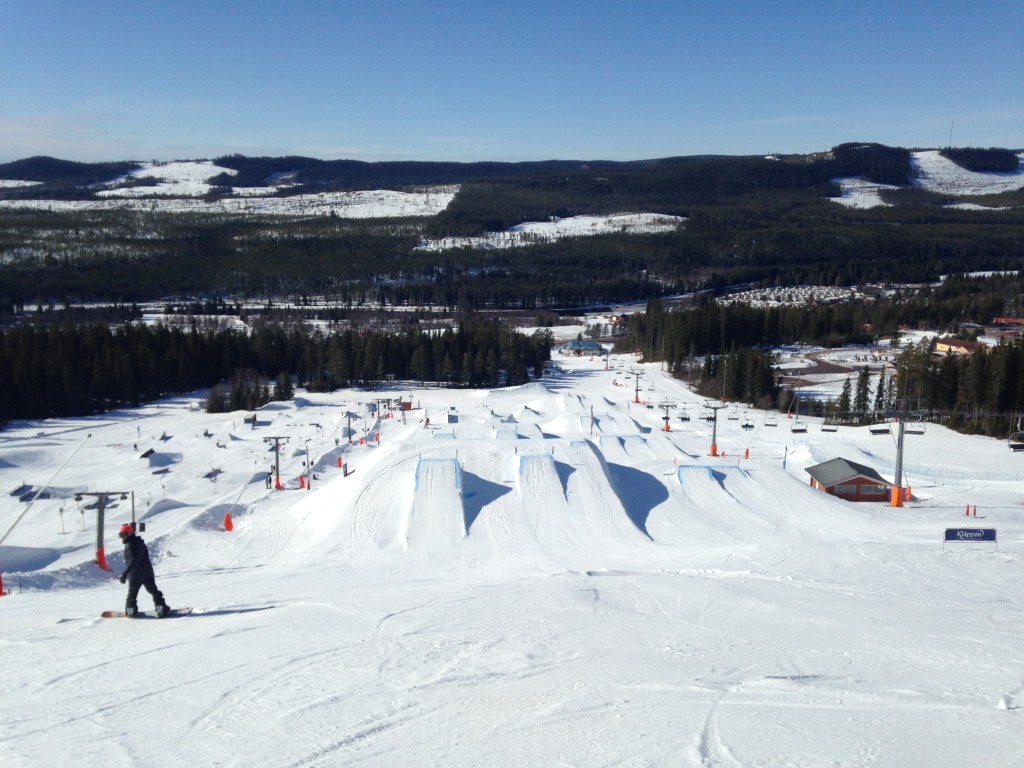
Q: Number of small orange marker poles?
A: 2